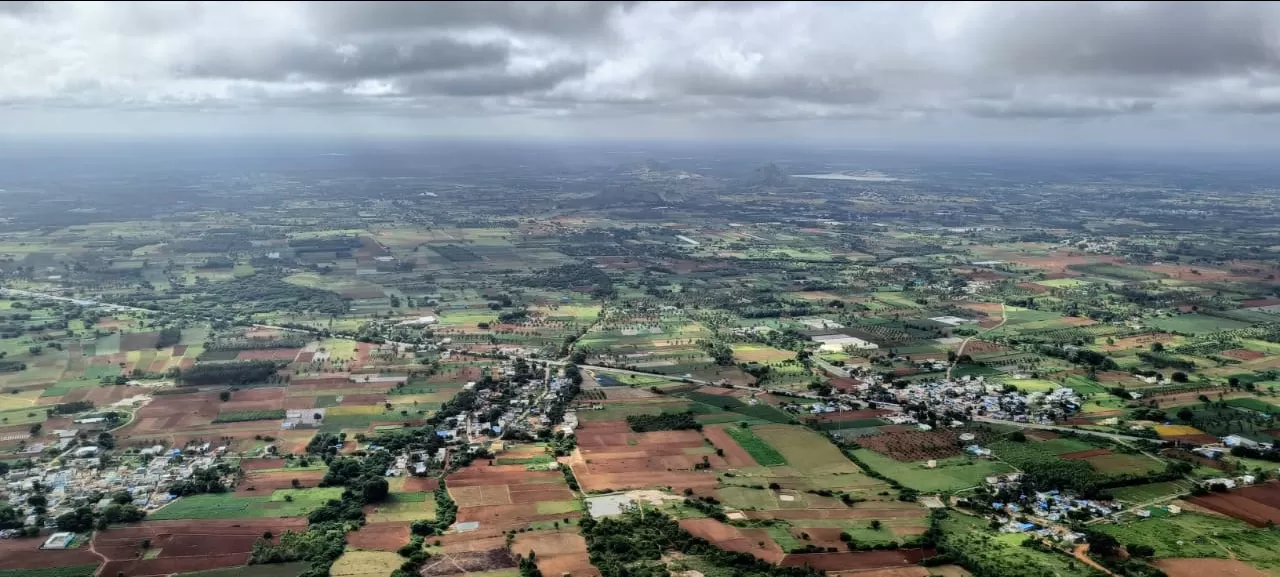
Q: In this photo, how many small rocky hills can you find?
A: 2